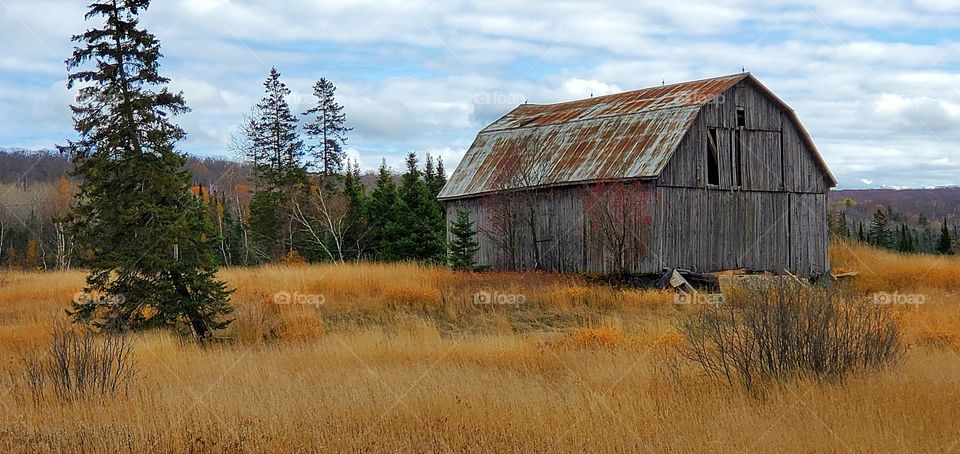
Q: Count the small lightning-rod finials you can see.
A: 4